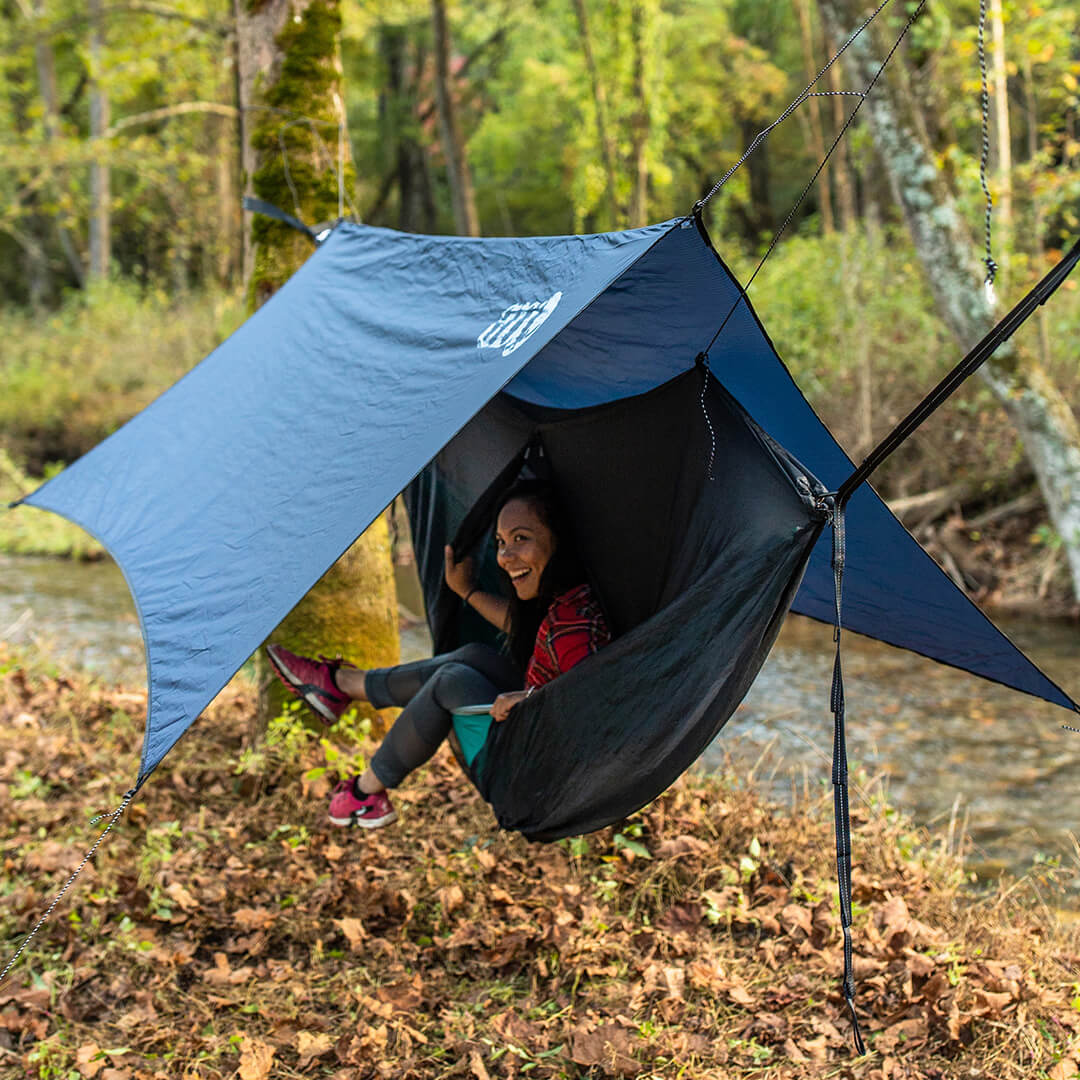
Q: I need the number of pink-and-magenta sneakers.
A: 2